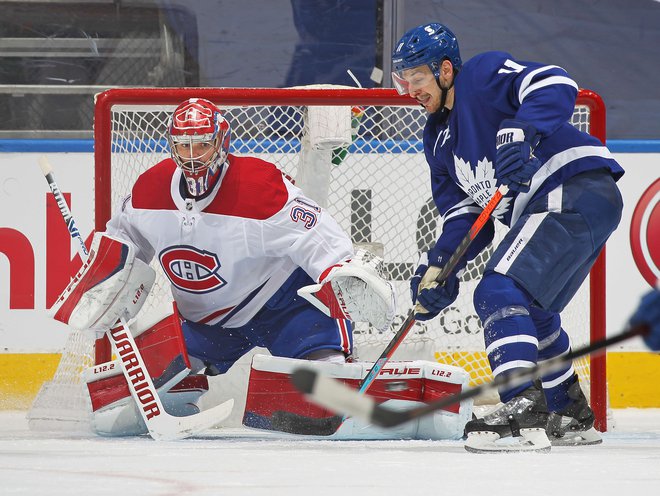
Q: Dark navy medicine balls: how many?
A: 0